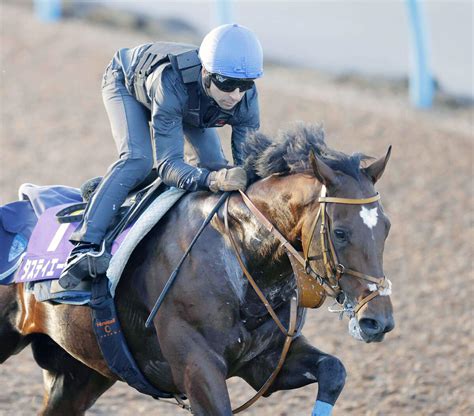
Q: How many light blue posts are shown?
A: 3